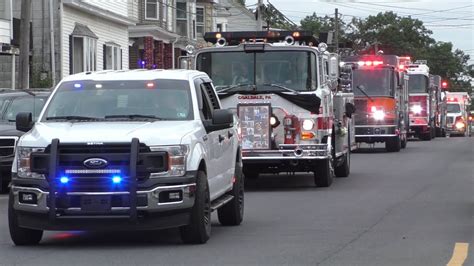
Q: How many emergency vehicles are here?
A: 5